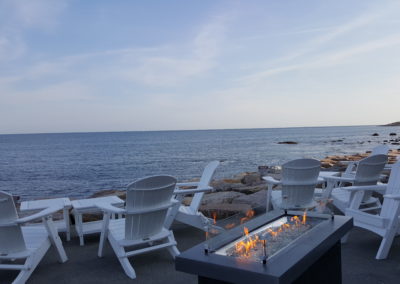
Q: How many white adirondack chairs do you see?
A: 7